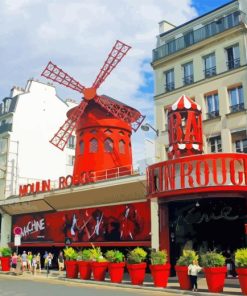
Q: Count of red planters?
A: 10